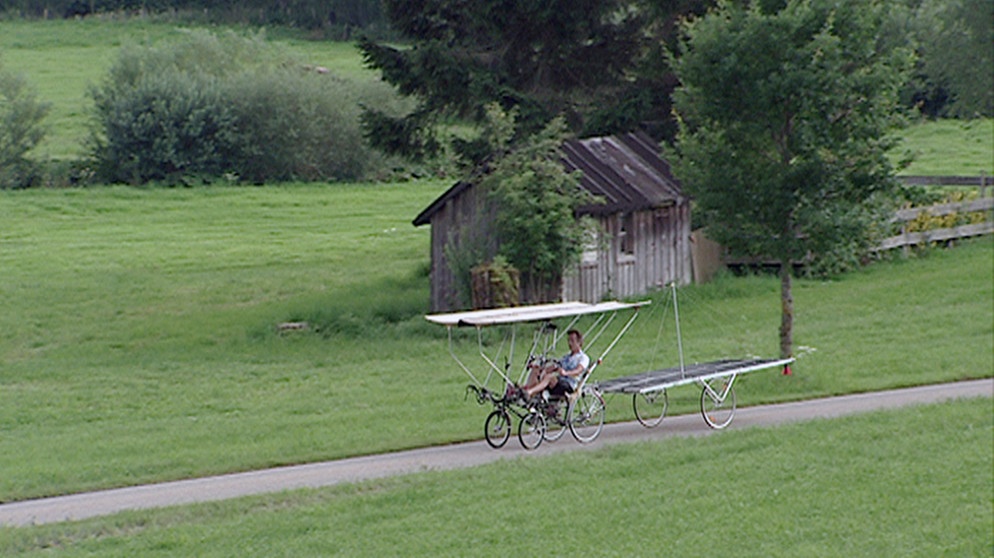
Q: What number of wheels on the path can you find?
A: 6